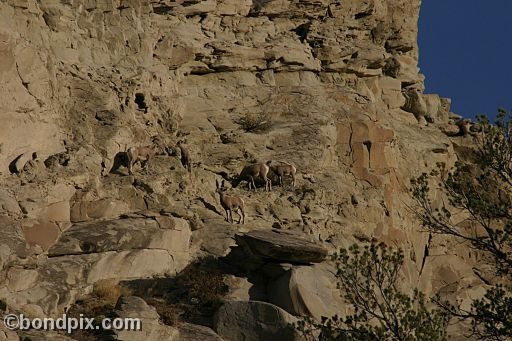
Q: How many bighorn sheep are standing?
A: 5